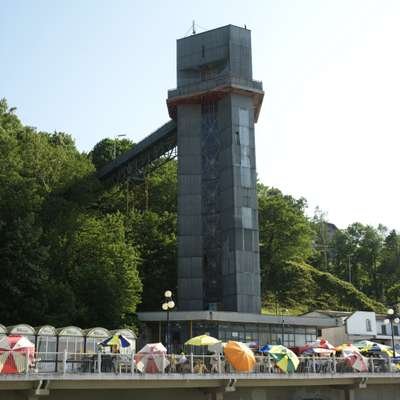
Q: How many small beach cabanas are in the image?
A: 6